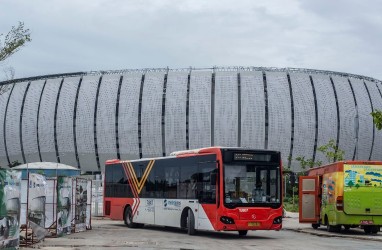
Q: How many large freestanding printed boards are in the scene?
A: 4